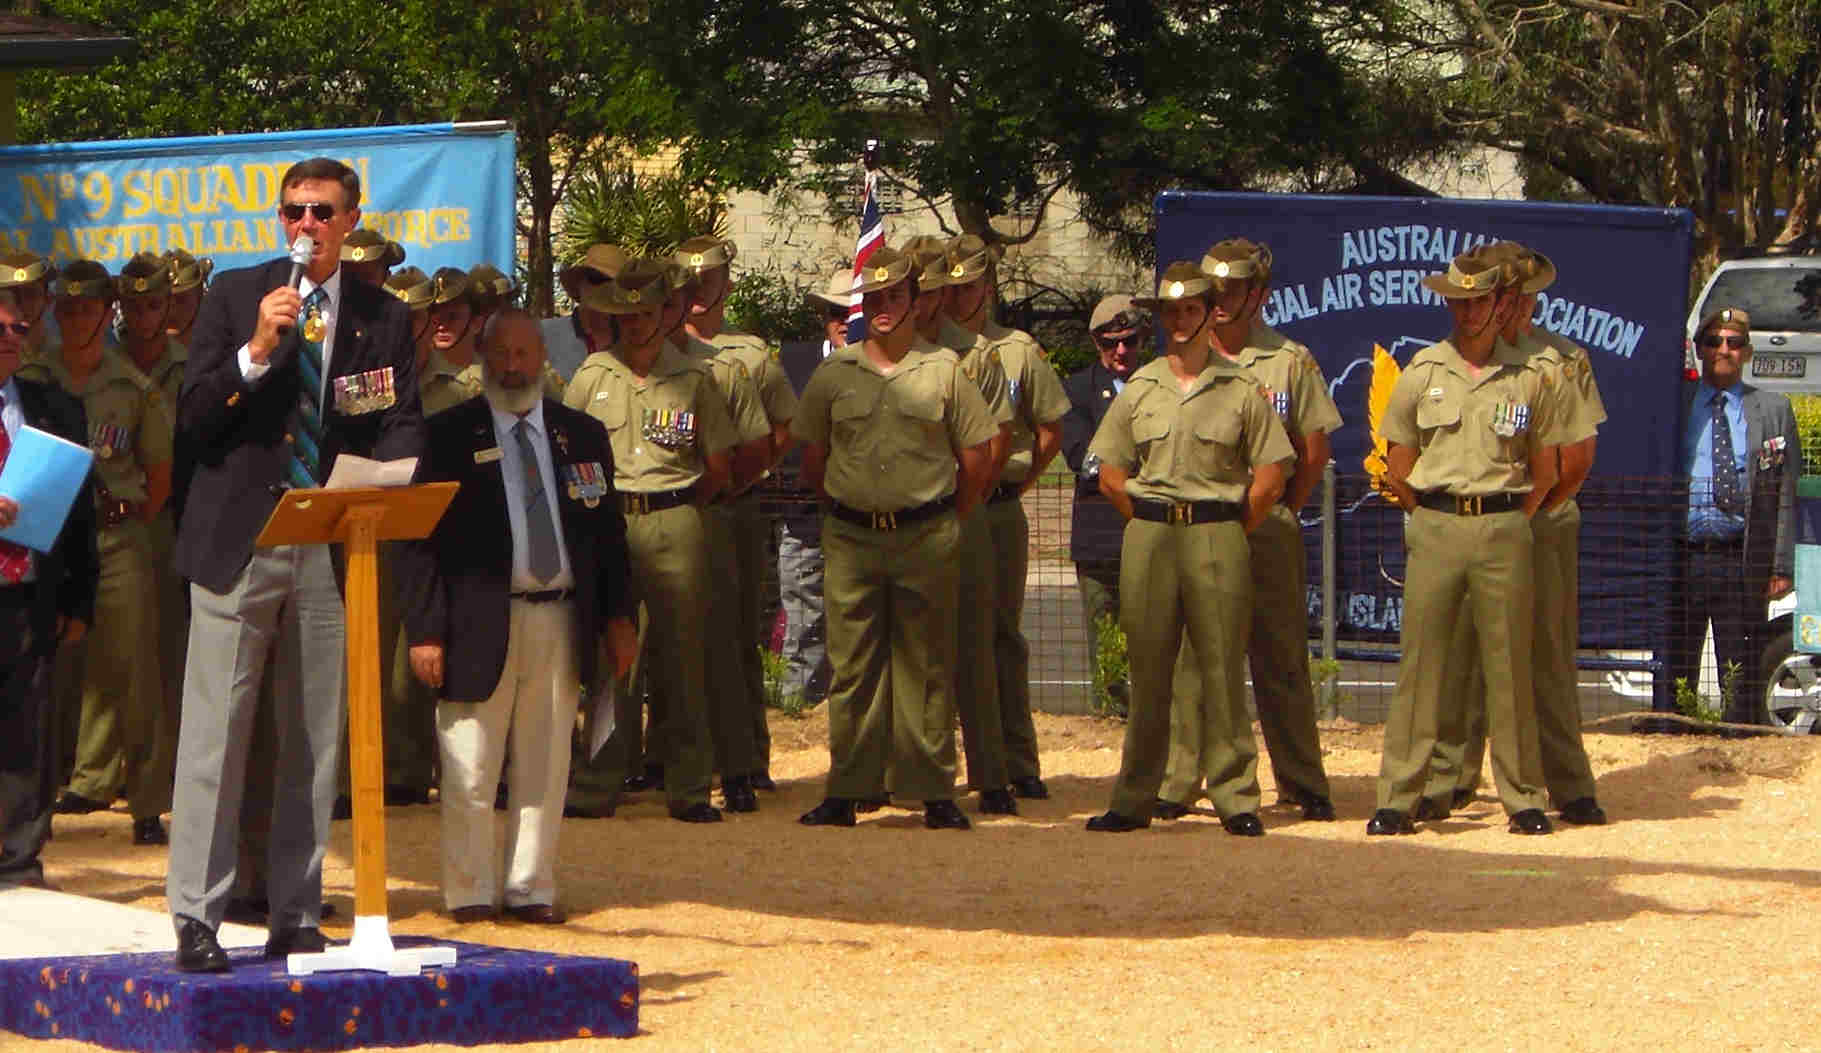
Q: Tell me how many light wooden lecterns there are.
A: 1